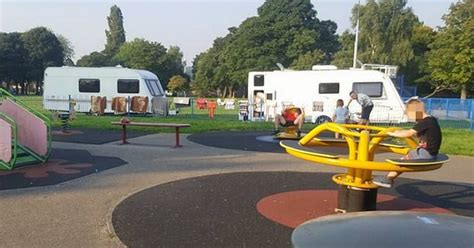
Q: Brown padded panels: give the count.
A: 3